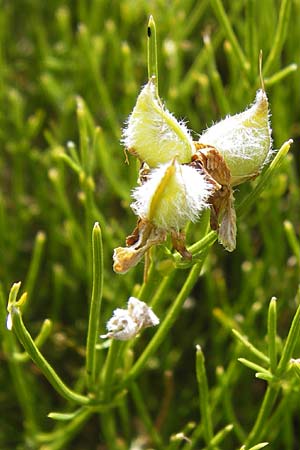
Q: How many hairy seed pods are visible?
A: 3